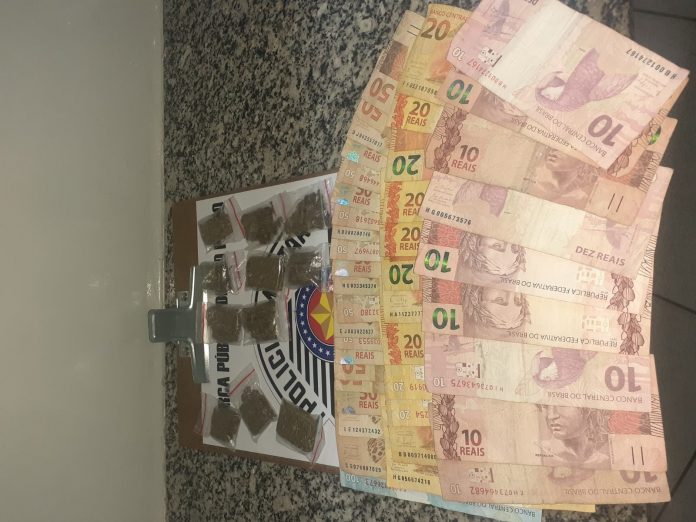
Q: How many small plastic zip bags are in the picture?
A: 11